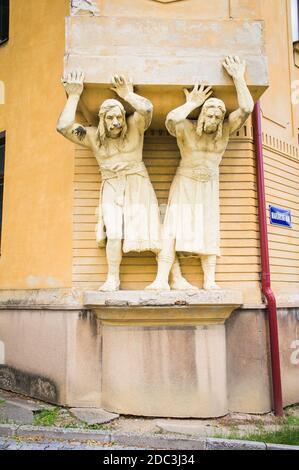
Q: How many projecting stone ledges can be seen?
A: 2